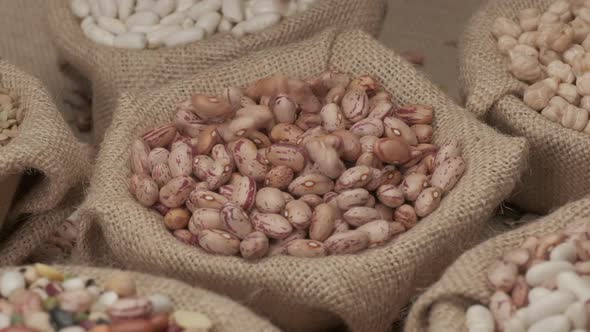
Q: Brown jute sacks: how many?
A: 6